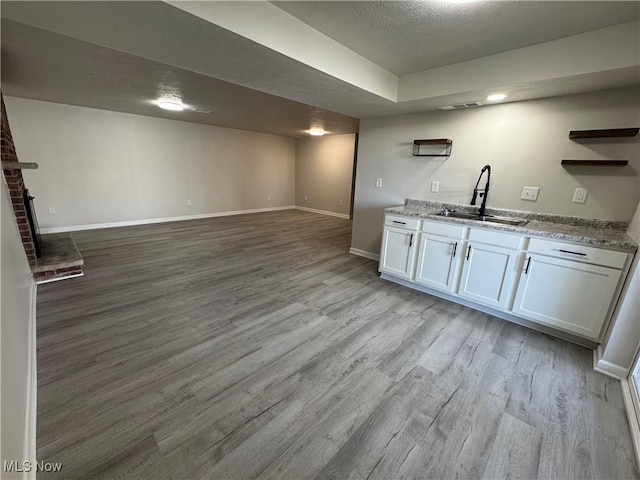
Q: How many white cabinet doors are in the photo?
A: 4